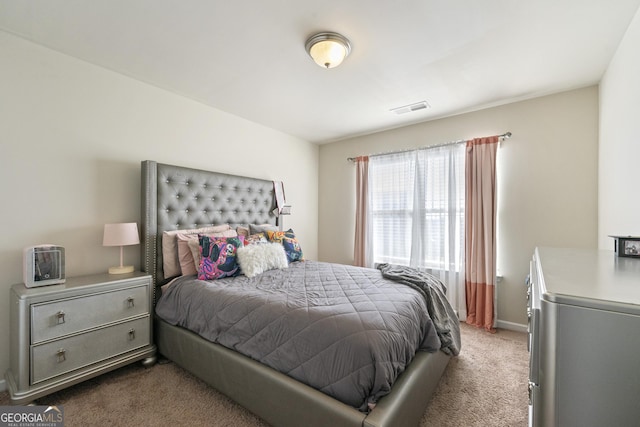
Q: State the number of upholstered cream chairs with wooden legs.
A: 0